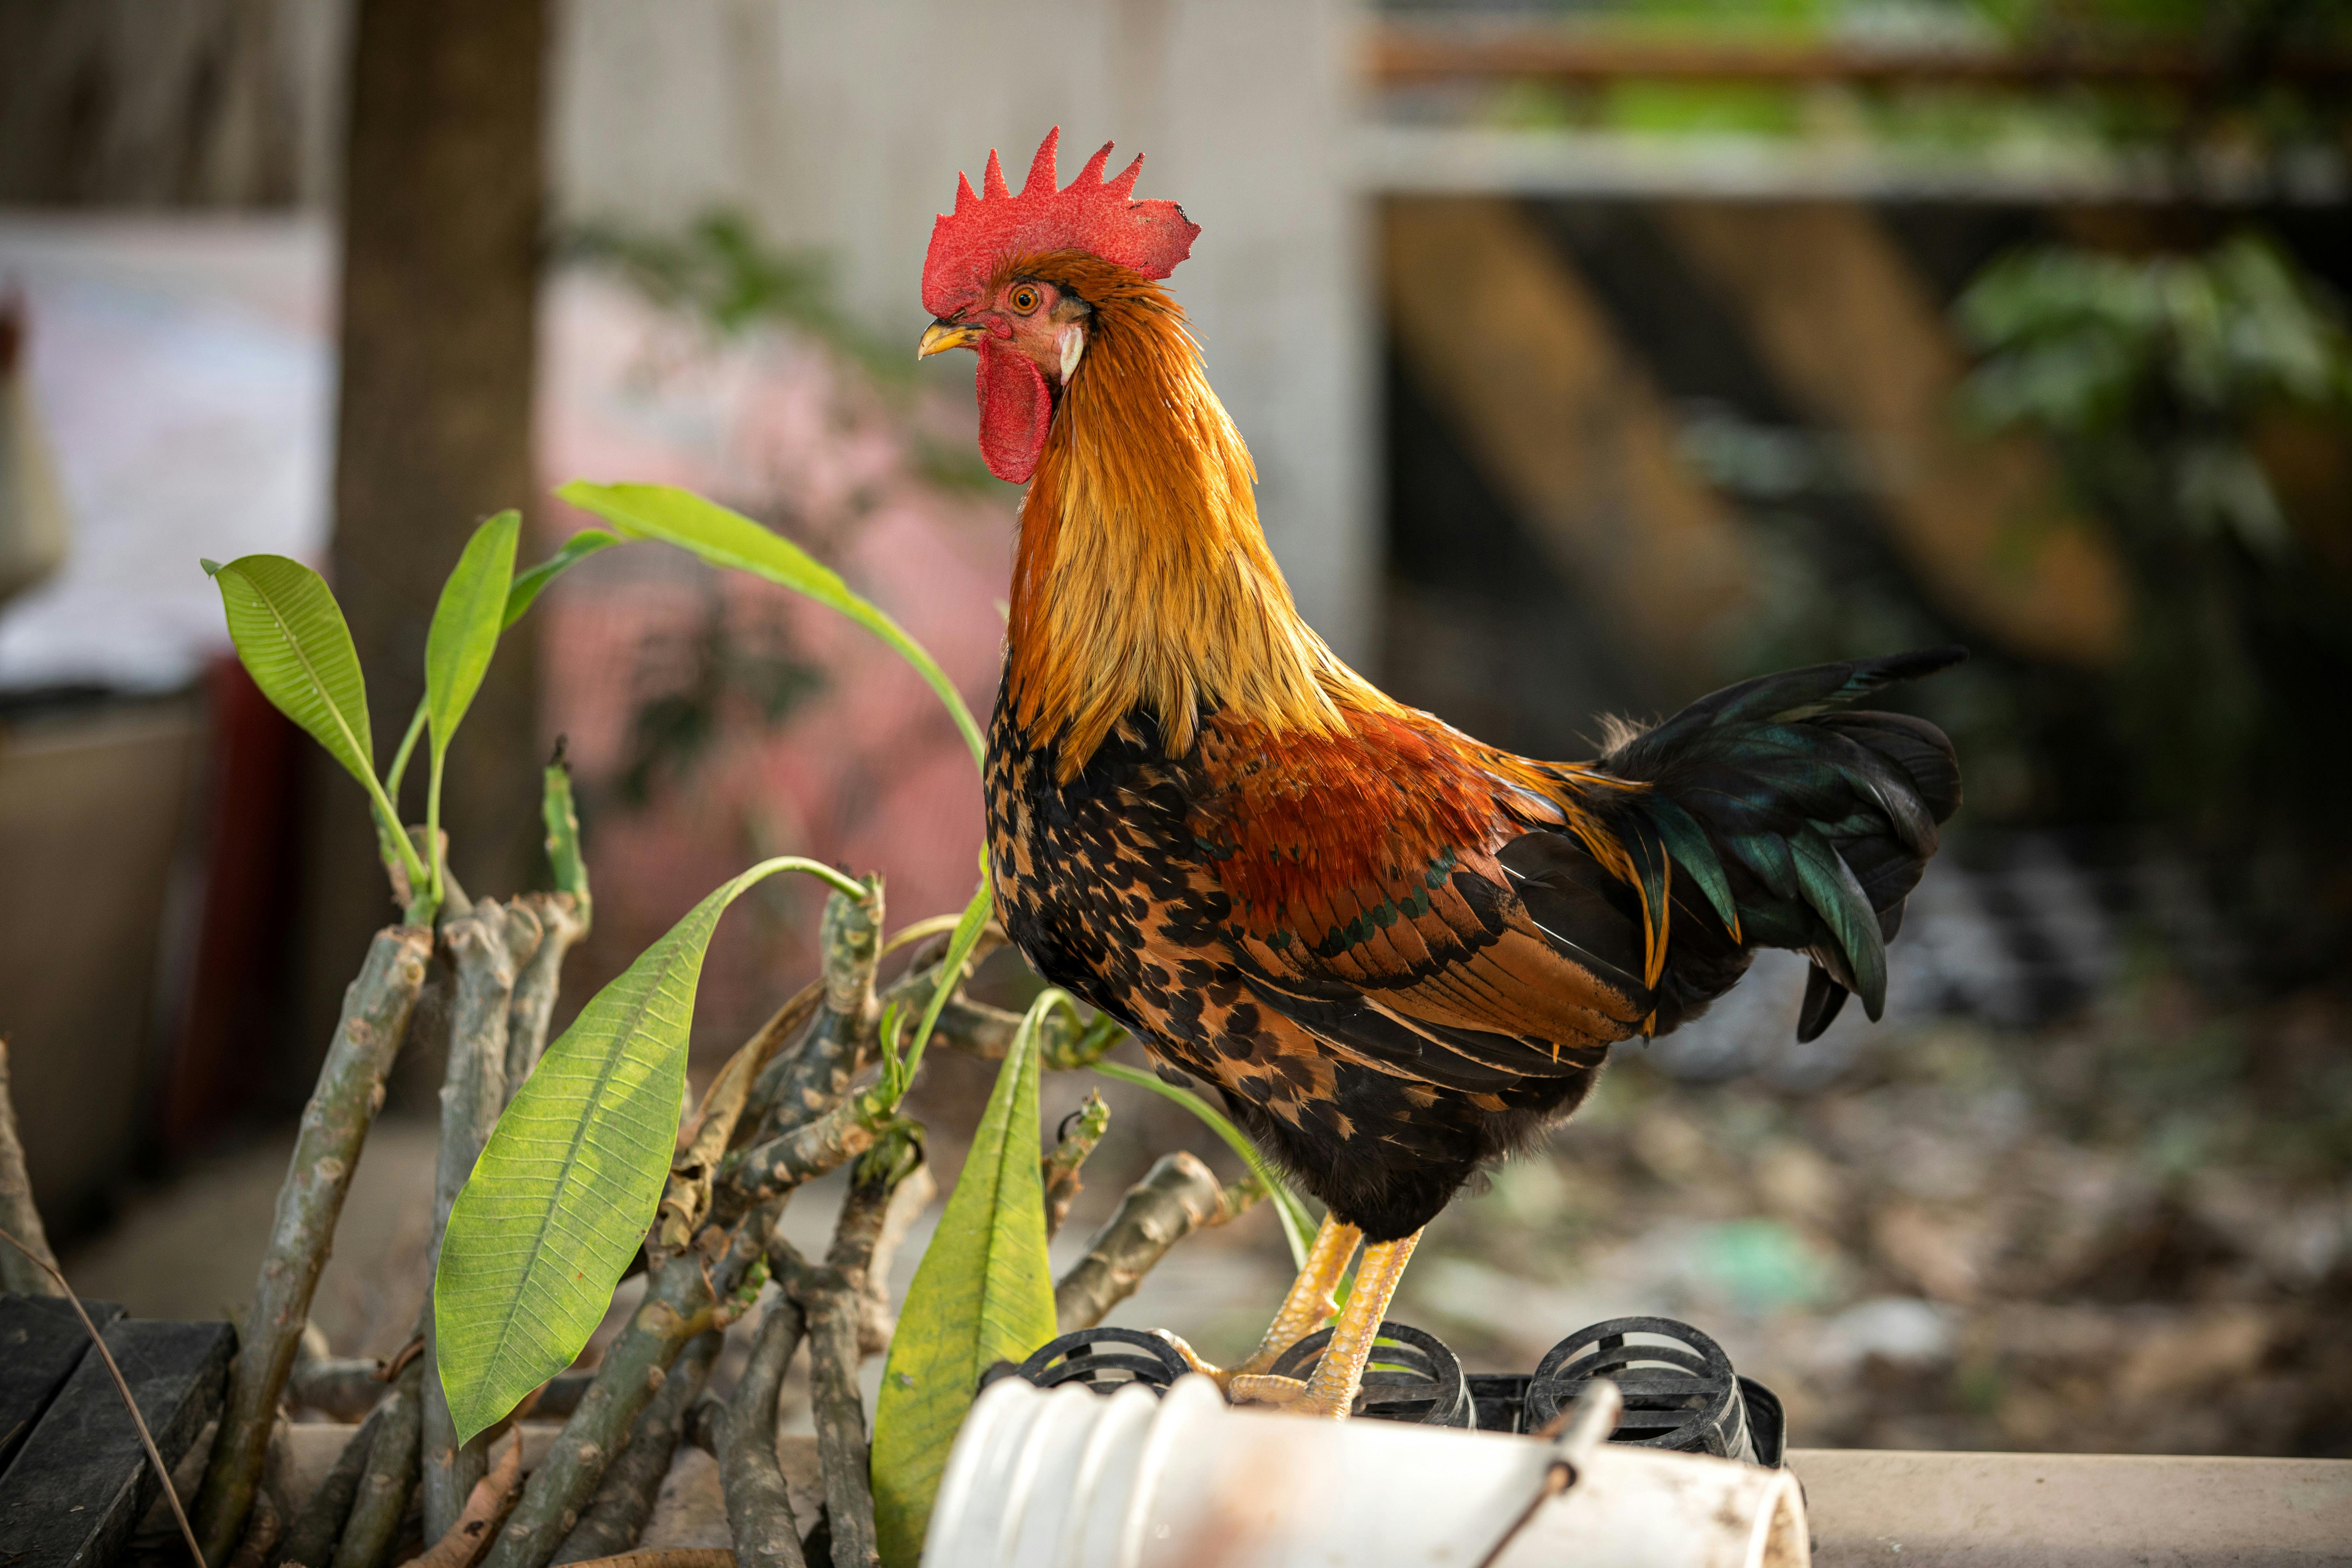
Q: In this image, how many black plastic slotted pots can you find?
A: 3